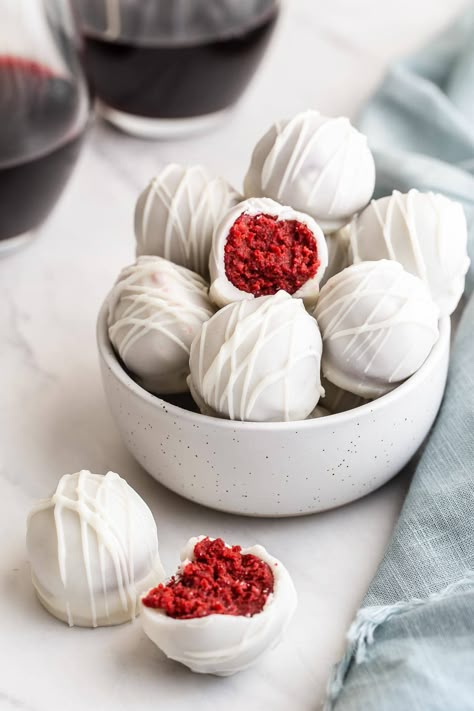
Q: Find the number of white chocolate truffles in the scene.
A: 9